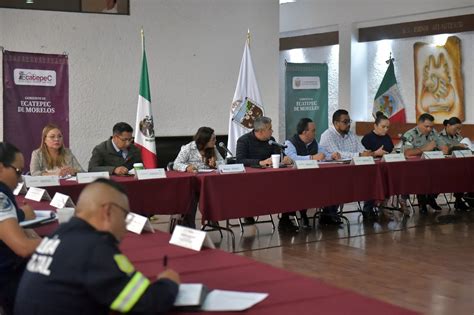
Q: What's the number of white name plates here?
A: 14